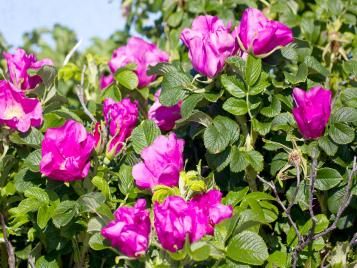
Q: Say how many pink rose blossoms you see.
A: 13